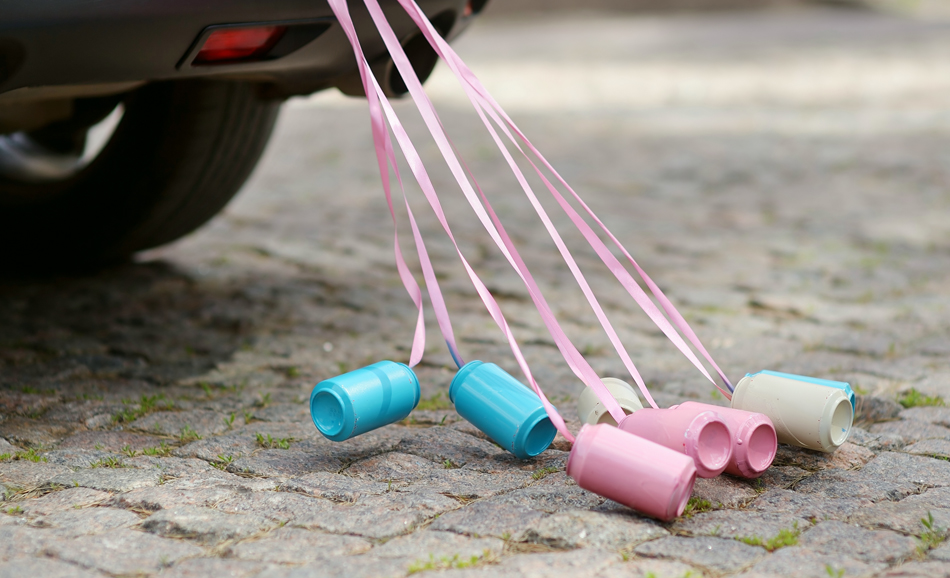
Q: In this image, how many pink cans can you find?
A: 3